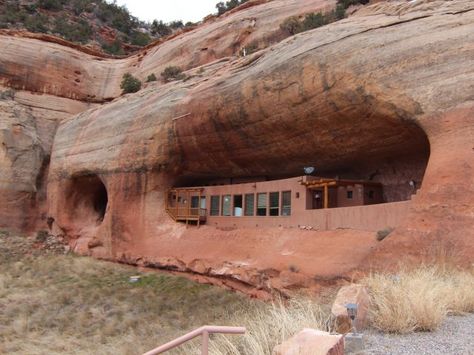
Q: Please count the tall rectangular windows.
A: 7